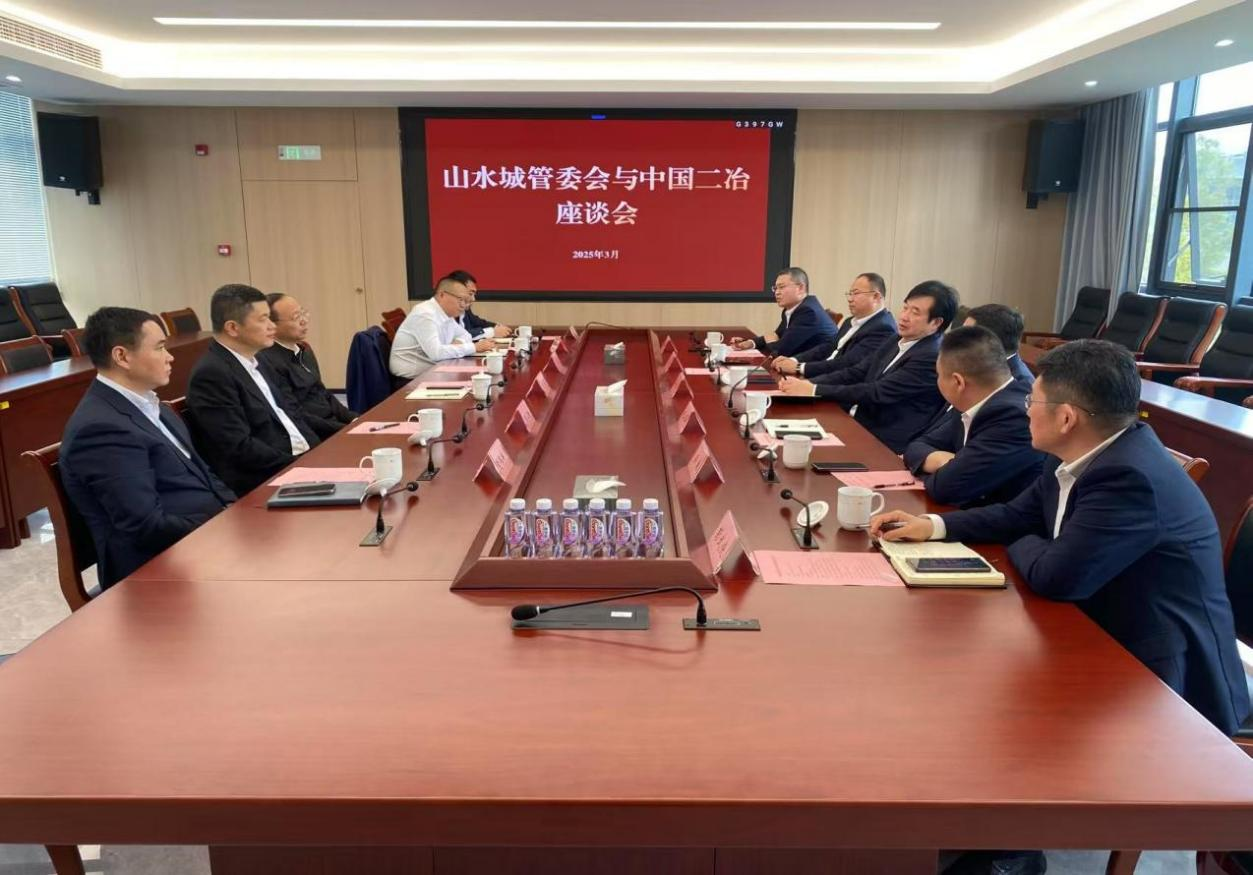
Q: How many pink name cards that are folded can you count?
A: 12